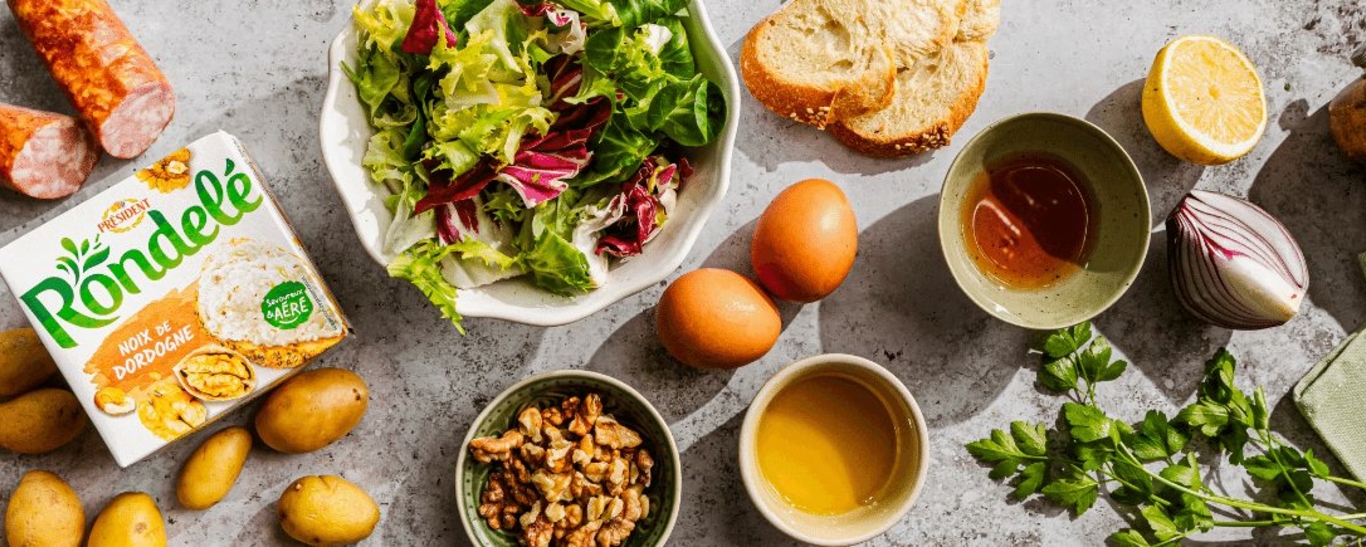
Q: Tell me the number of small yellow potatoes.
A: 7